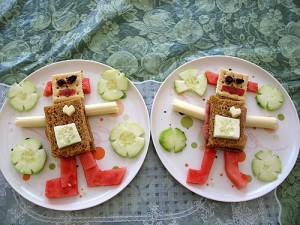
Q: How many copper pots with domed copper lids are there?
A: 0